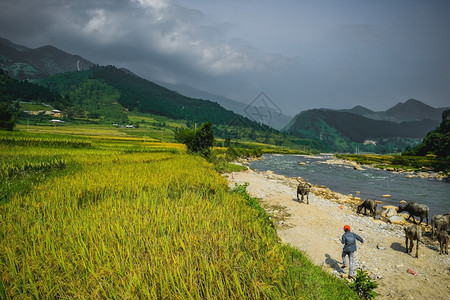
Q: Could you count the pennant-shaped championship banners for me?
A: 0